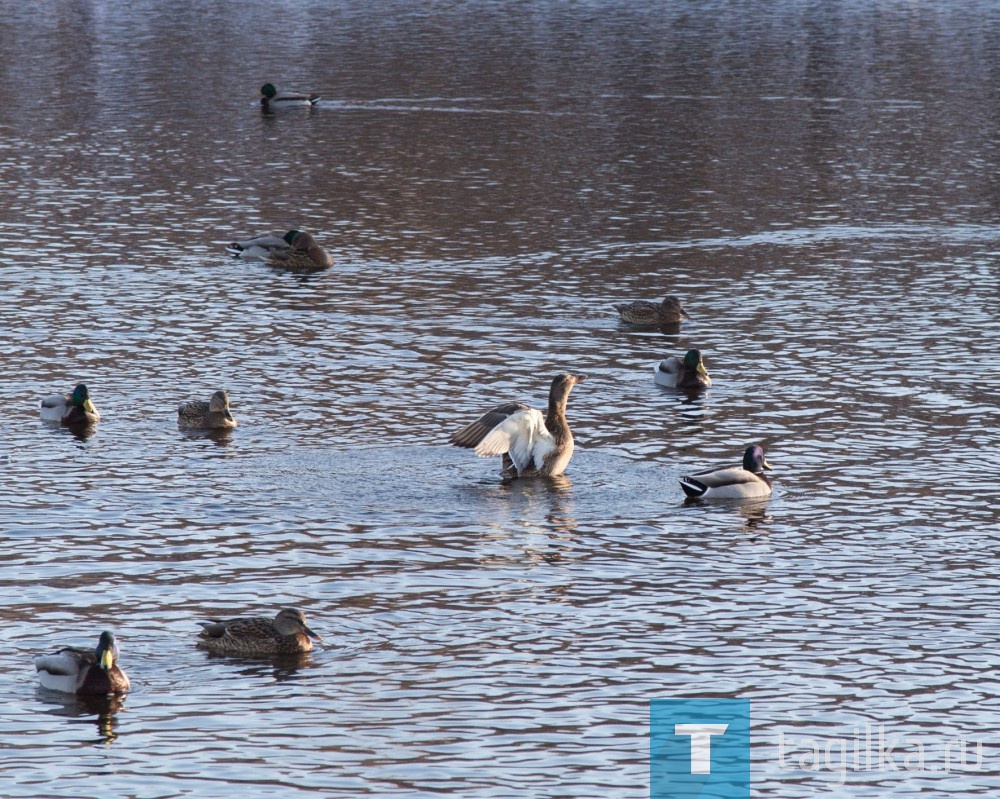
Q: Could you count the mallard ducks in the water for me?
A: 11